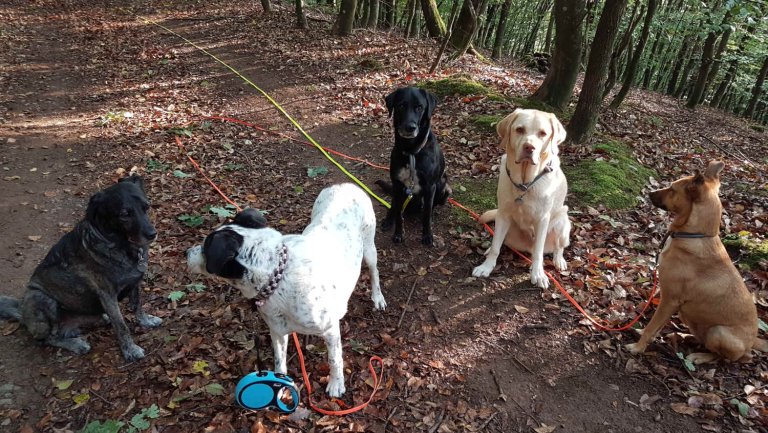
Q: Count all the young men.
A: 0